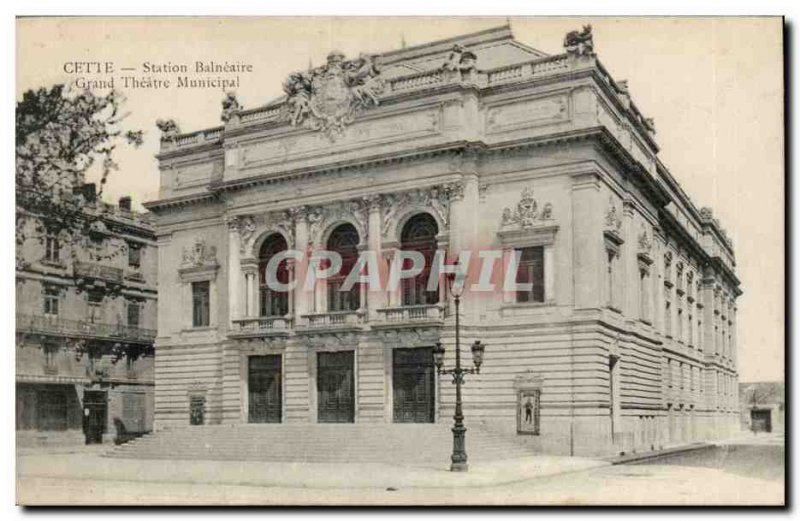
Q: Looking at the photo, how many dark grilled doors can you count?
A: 3